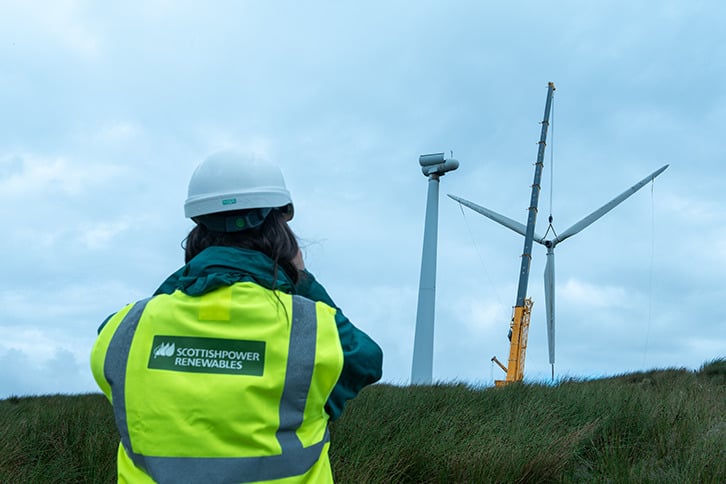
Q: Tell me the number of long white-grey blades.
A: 3